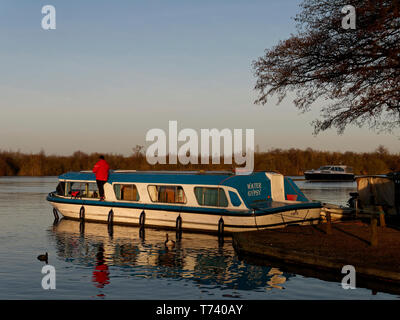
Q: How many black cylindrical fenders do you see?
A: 6